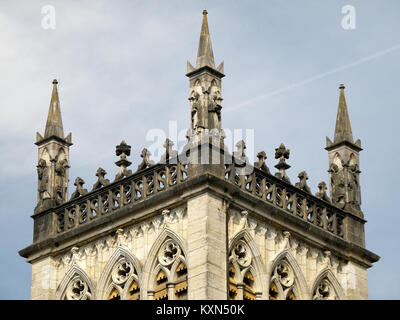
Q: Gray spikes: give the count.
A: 3